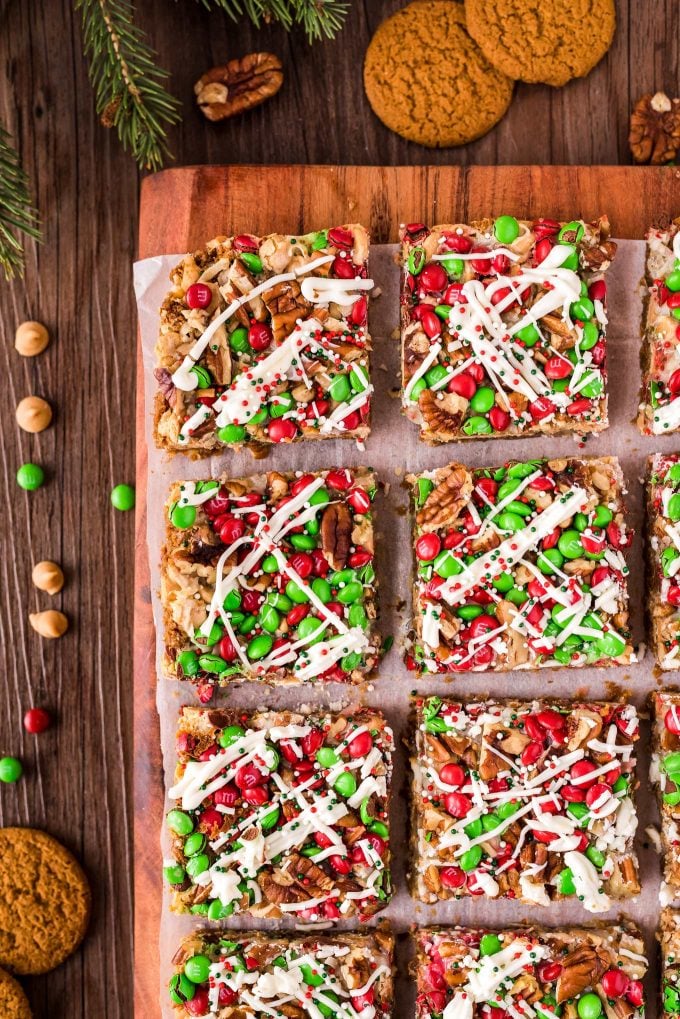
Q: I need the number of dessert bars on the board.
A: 12